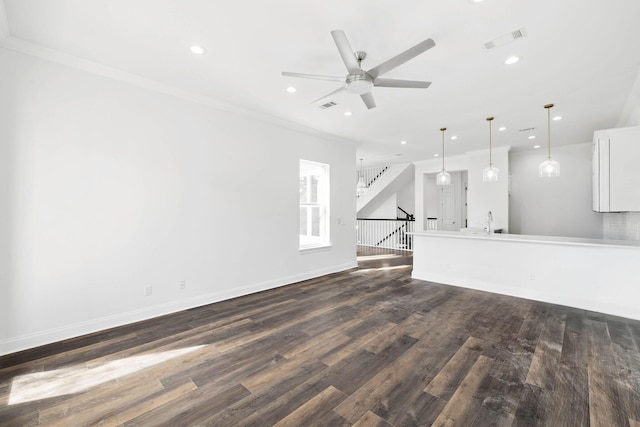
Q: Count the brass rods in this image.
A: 3